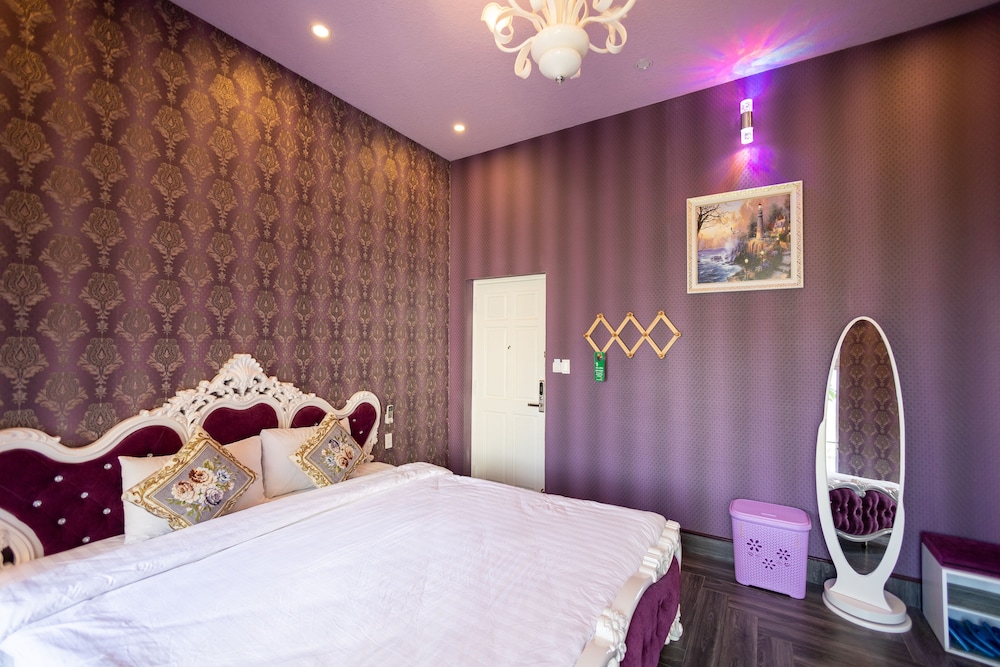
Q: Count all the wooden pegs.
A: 10